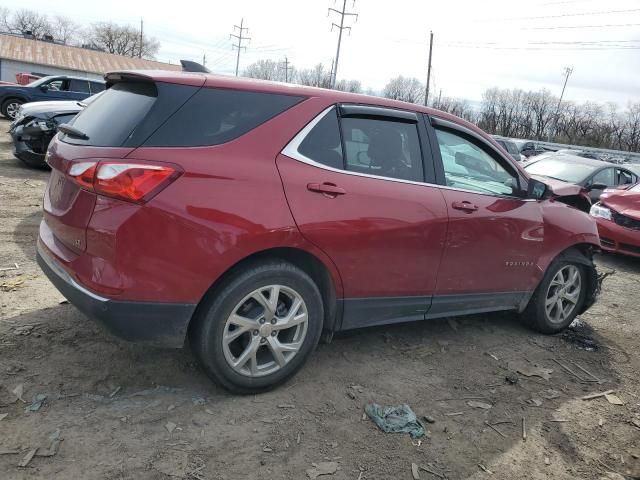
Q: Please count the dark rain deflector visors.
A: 2